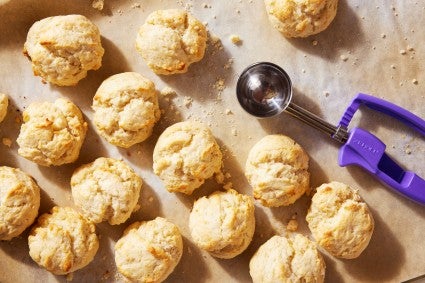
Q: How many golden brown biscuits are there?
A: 15